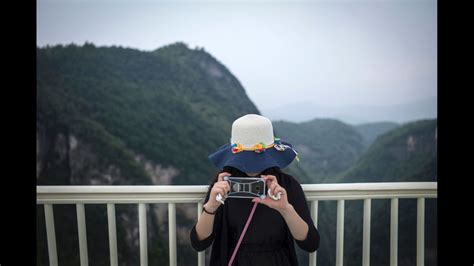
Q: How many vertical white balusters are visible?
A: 11